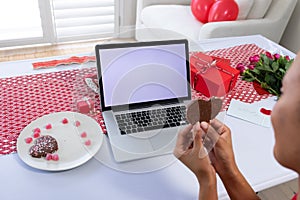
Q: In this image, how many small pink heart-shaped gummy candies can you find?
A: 10